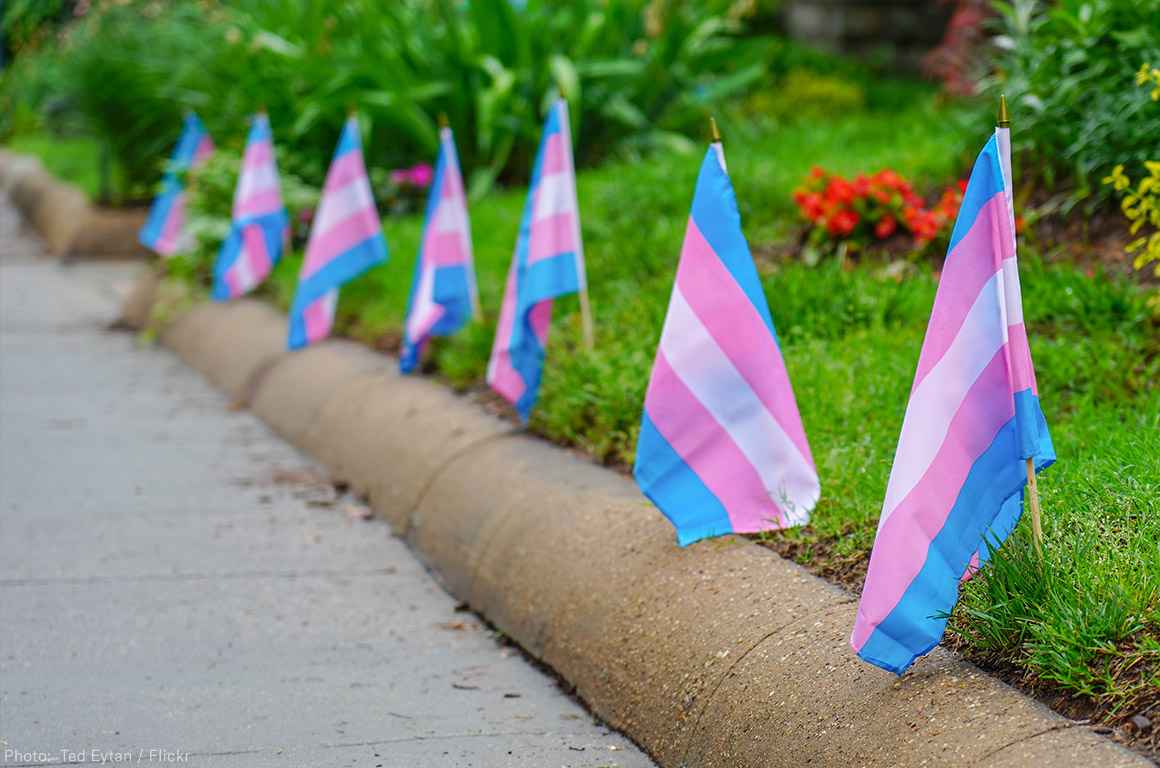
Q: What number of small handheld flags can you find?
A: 7